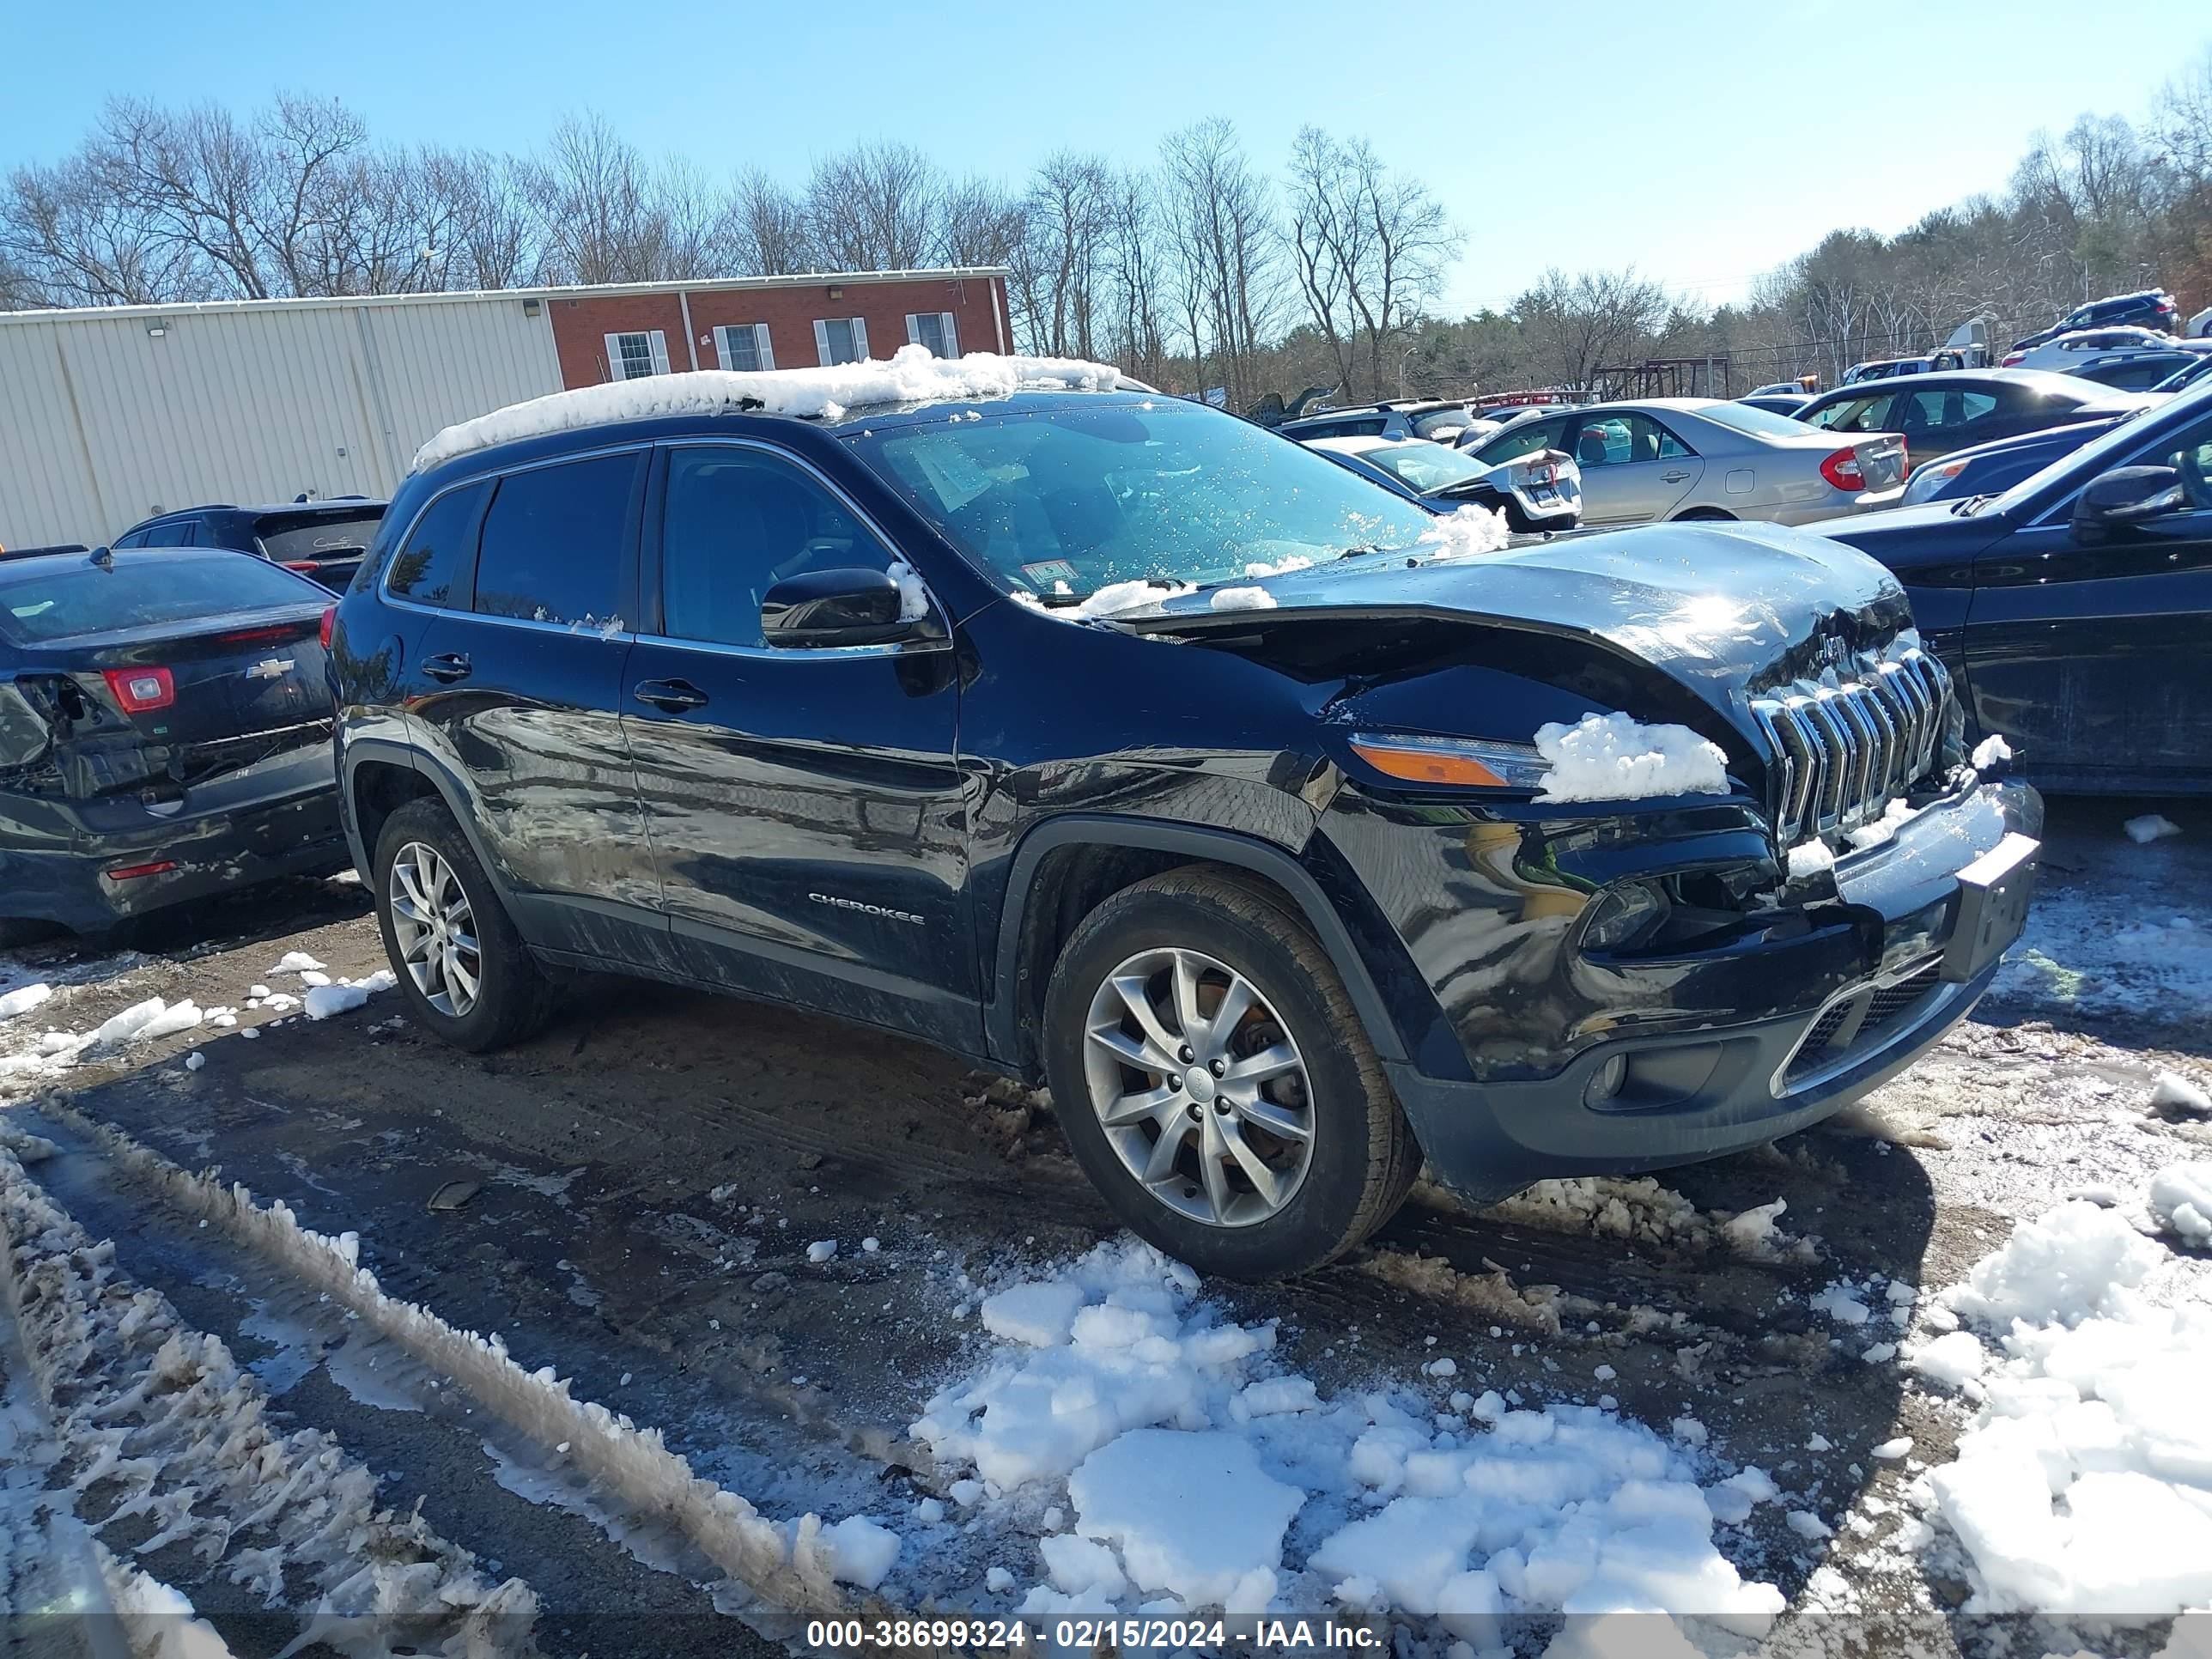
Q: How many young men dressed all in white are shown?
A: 0